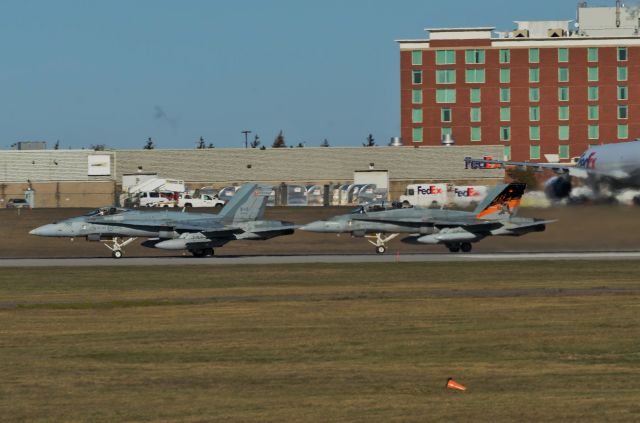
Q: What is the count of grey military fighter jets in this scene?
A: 2